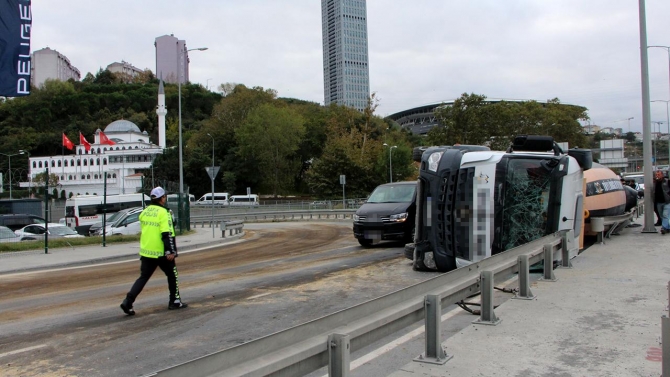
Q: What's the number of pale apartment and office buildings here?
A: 4